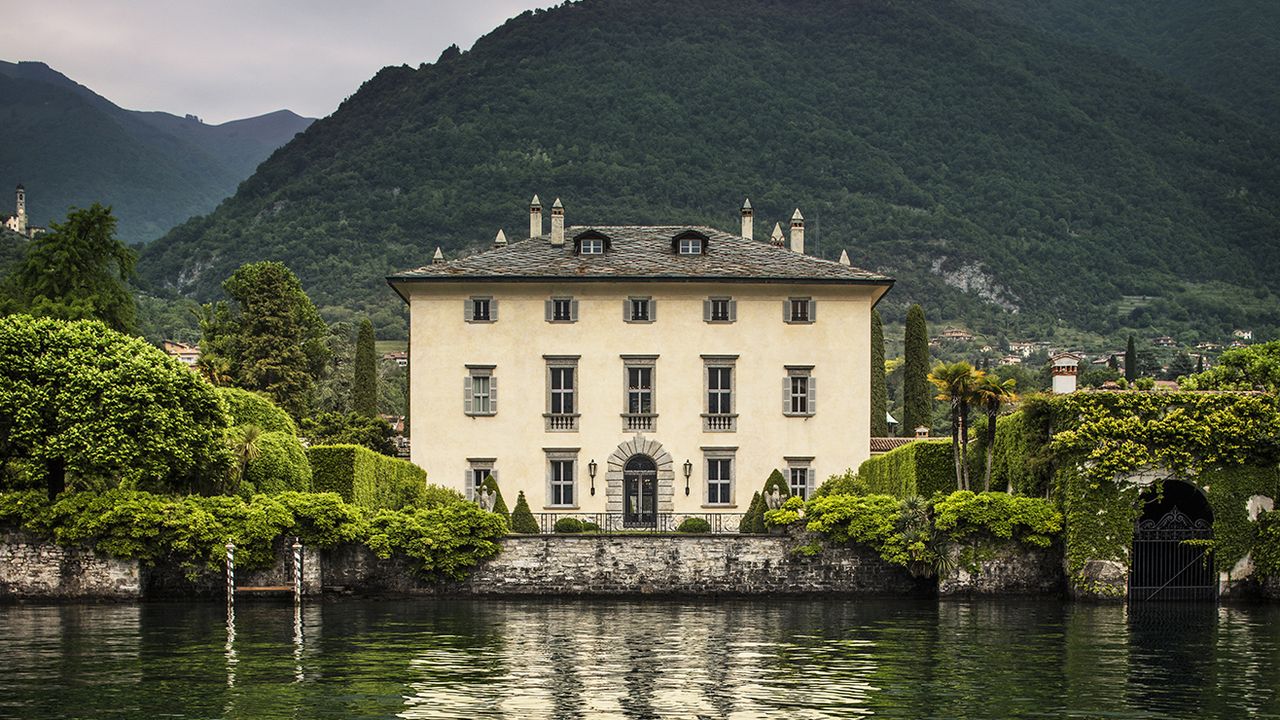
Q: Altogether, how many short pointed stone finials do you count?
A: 4